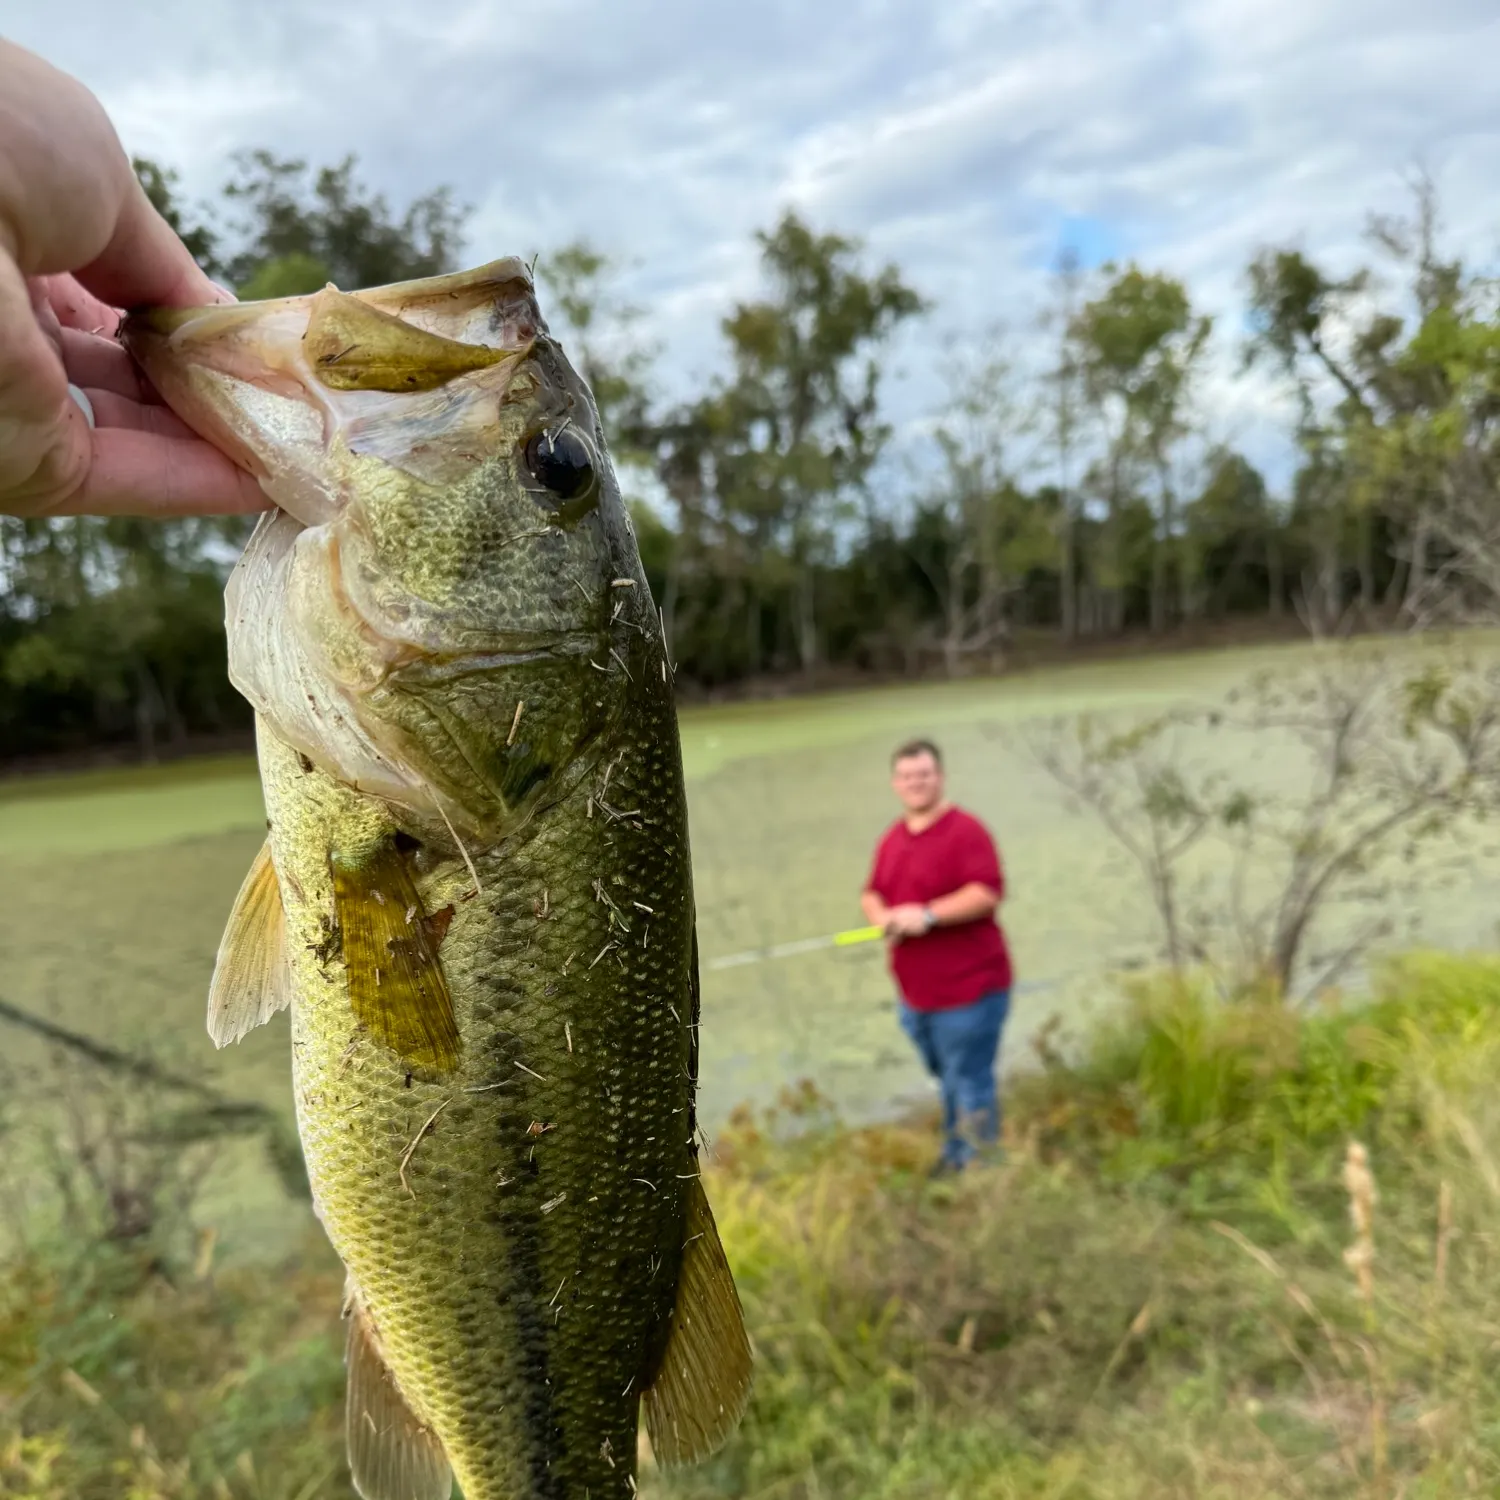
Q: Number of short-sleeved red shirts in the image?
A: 1